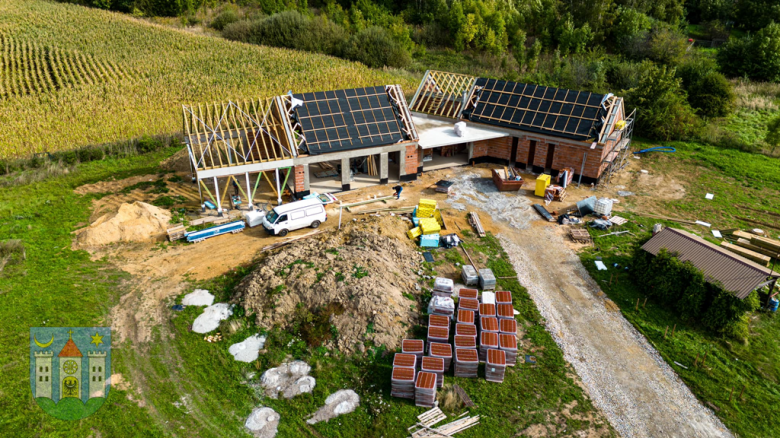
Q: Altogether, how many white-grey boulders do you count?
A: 6